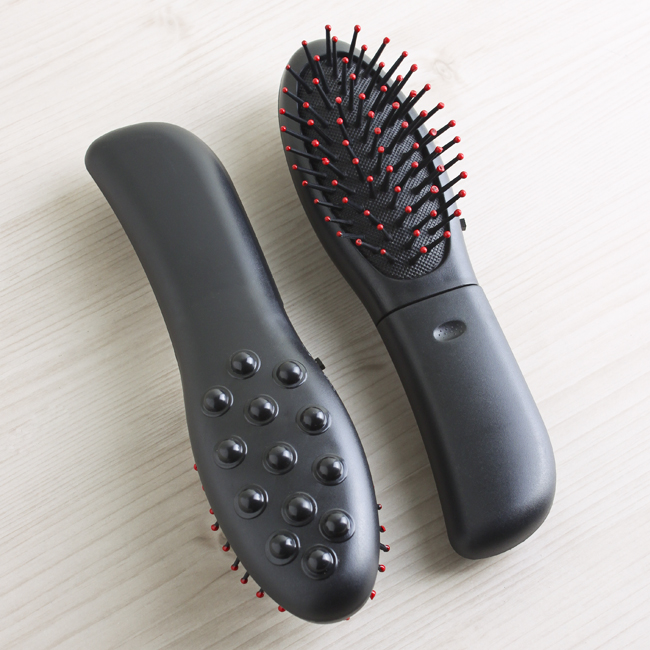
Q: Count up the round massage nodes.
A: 13